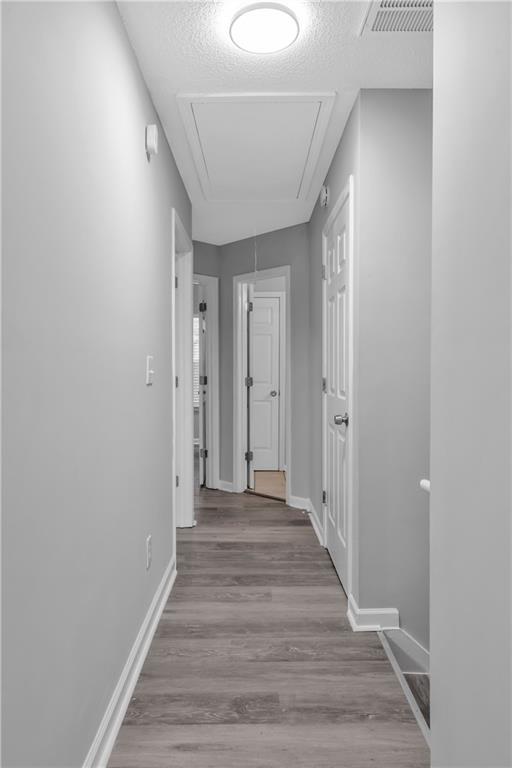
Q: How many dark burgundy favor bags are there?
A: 0